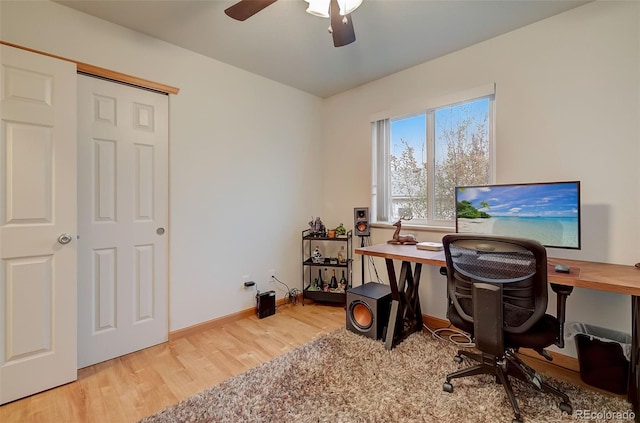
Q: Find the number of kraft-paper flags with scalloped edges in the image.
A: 0